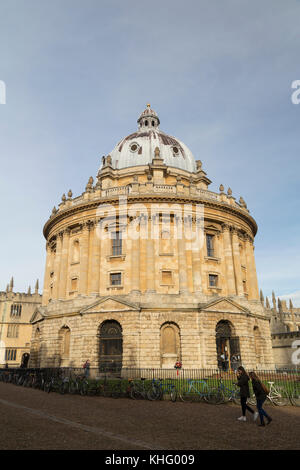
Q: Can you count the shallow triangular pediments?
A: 3